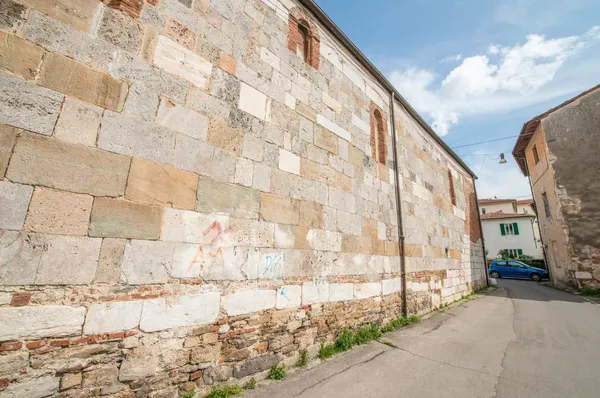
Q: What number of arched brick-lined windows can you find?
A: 3